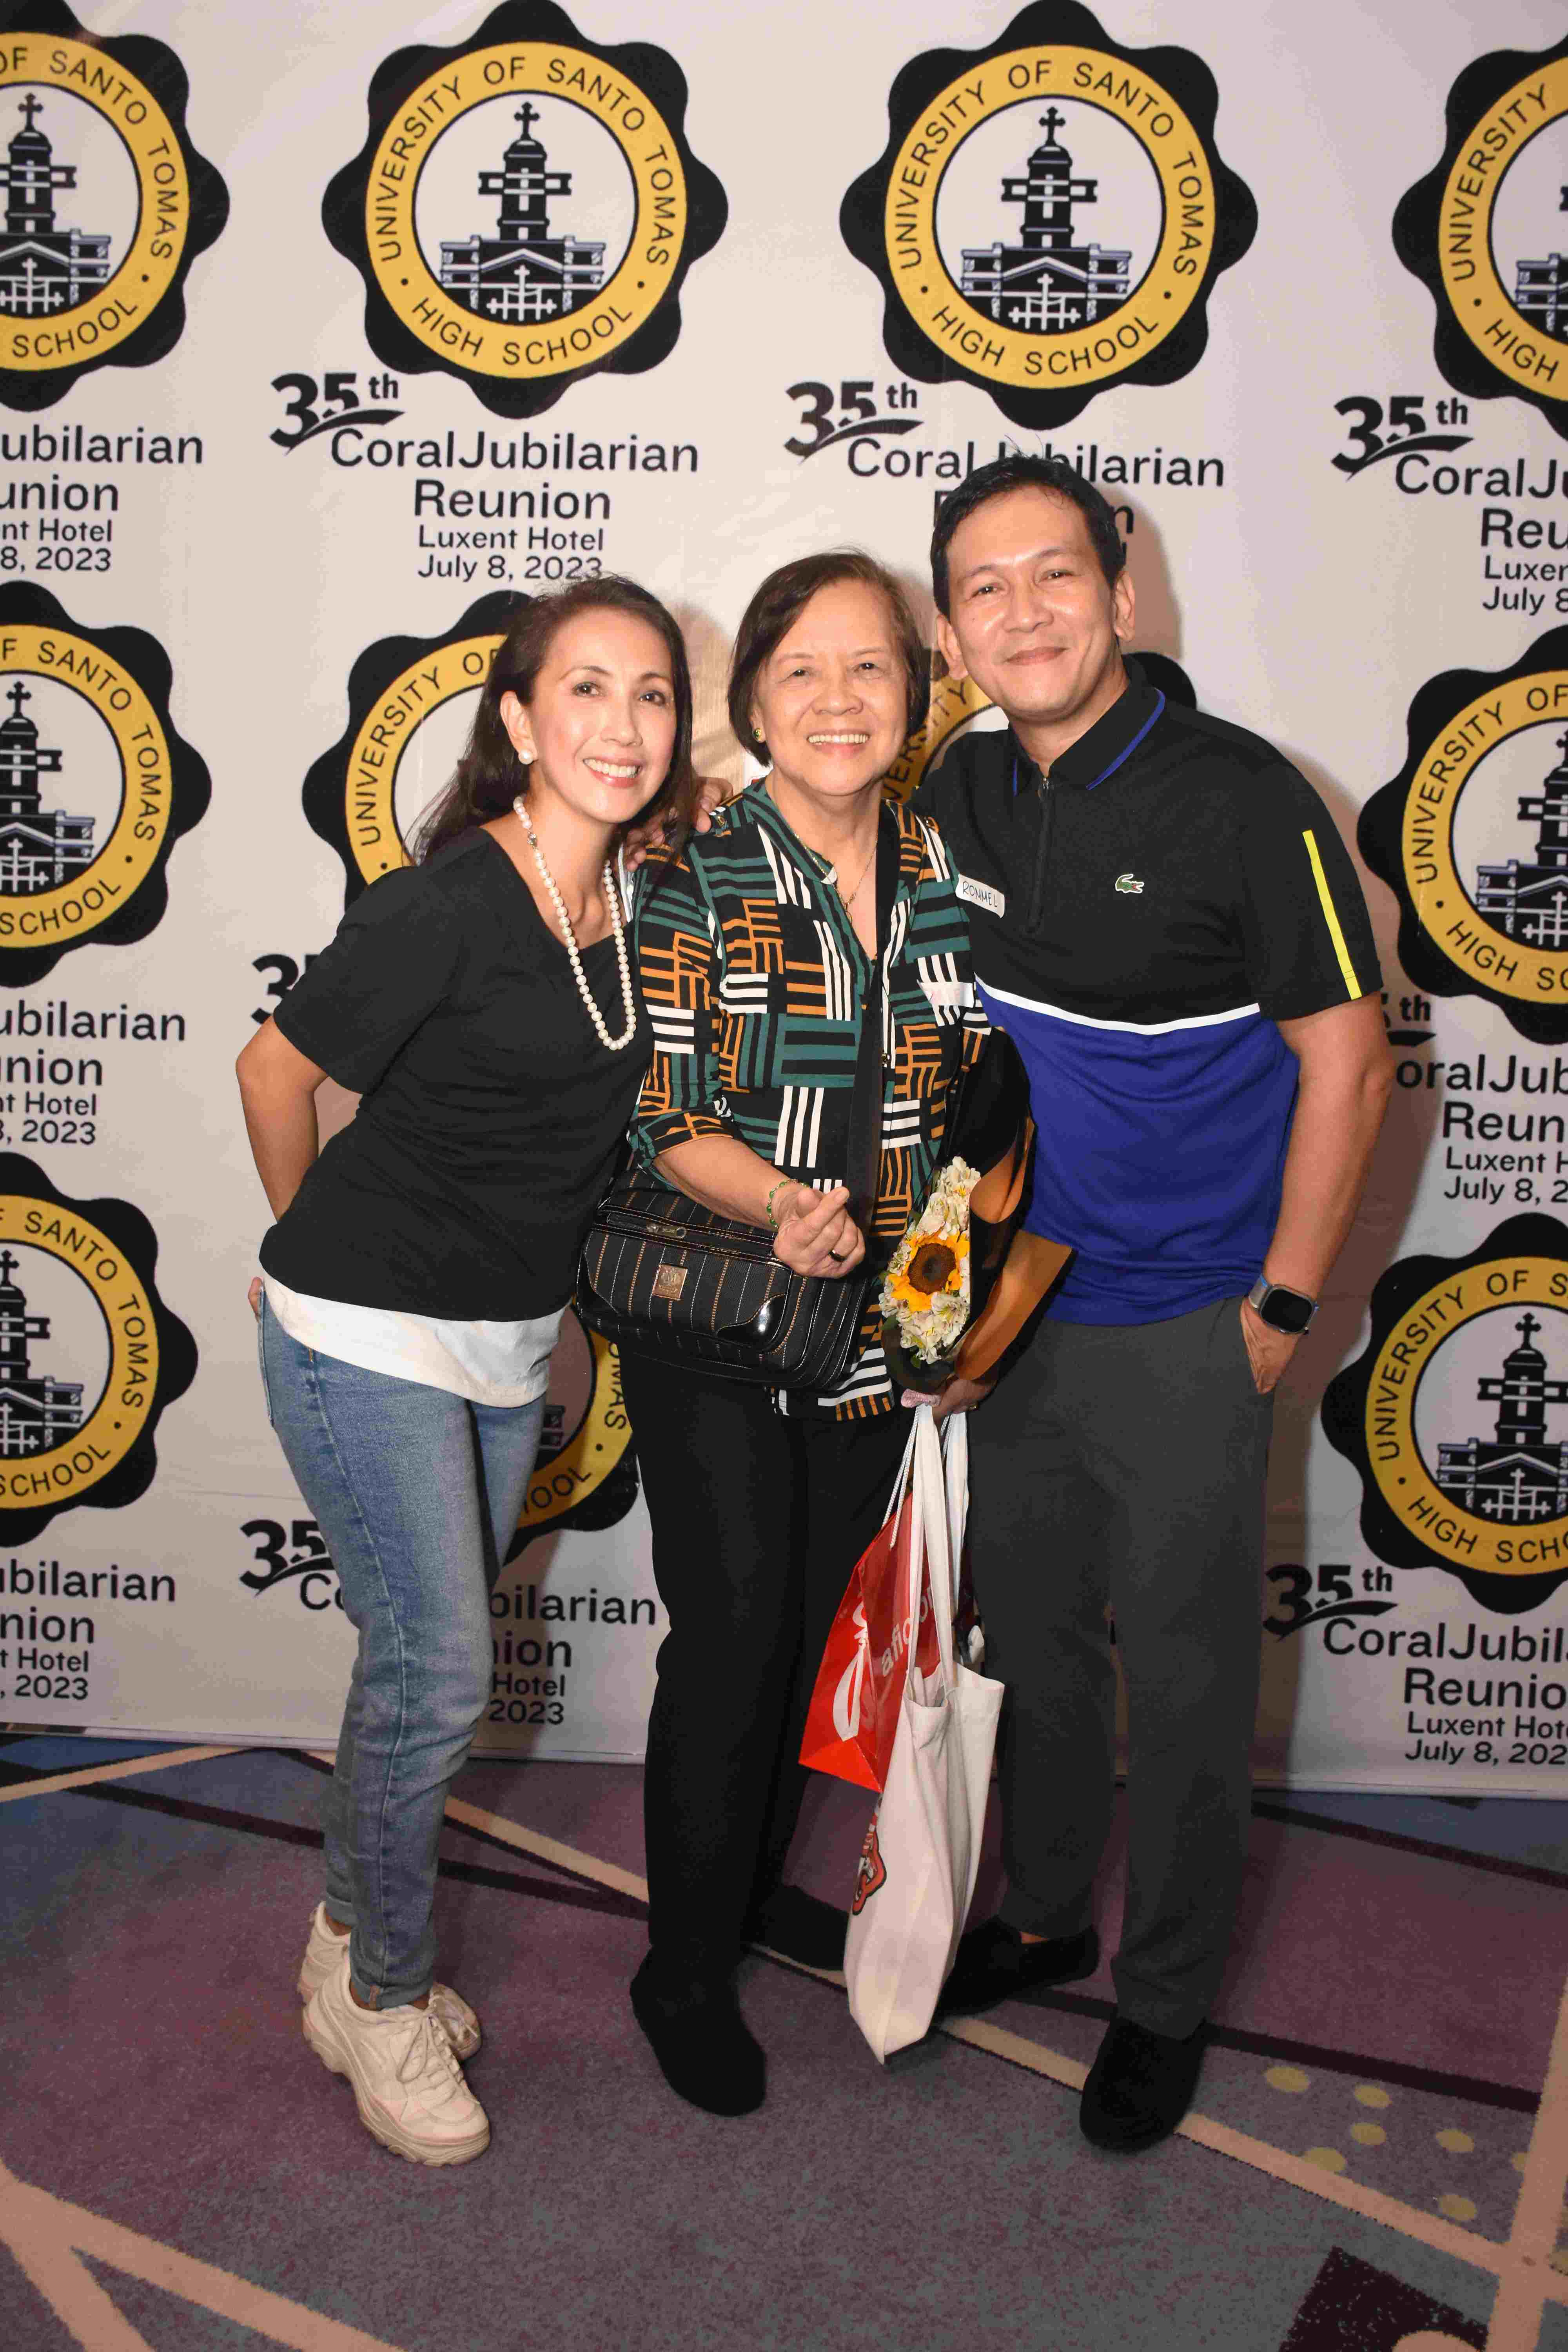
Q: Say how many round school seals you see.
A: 11